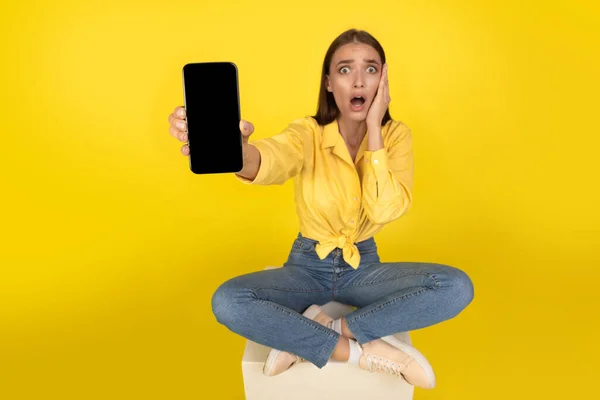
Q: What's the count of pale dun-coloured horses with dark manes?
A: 0